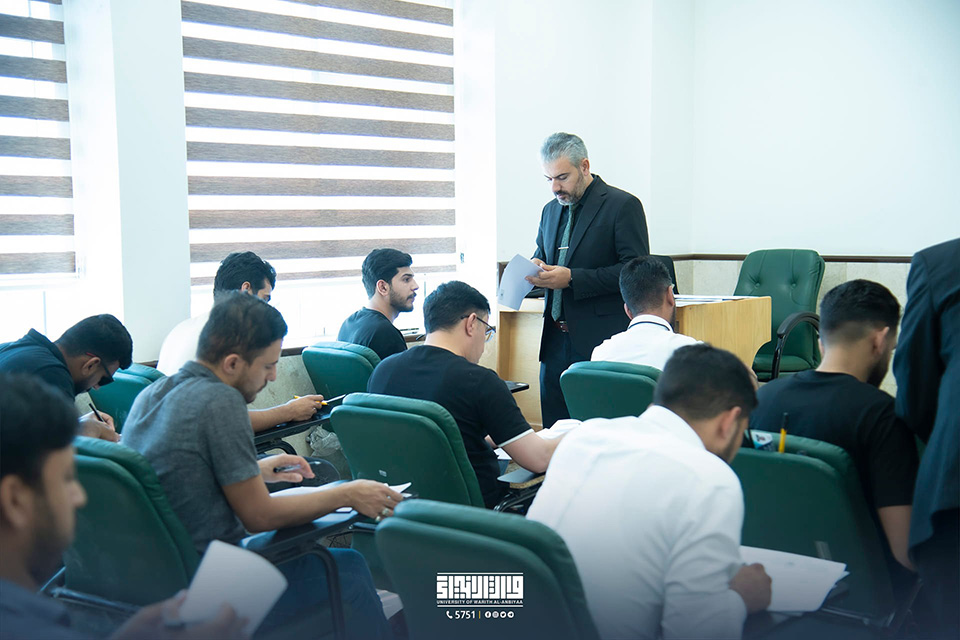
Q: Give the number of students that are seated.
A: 9